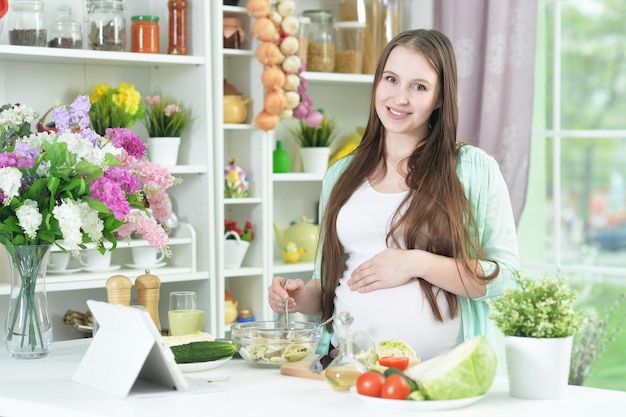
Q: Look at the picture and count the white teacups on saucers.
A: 3